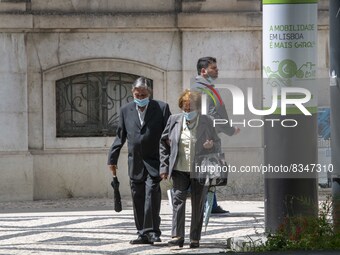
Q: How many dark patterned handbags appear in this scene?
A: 1